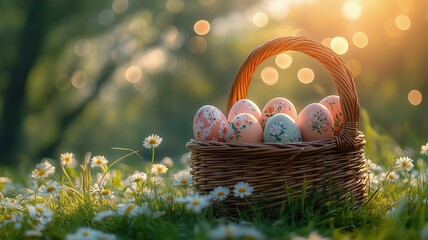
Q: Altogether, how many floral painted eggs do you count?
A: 7